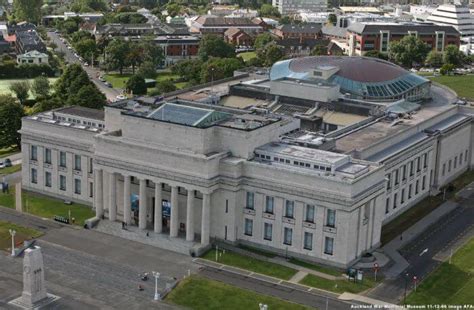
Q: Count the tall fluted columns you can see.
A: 8